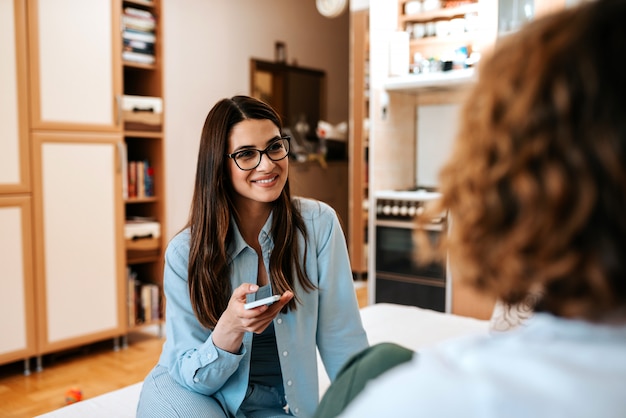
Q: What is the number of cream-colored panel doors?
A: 4